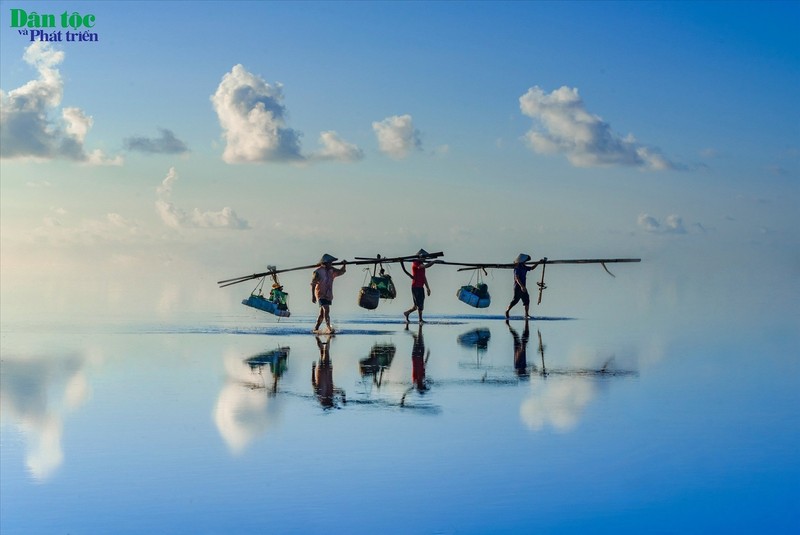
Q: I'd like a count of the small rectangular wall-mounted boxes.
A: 0